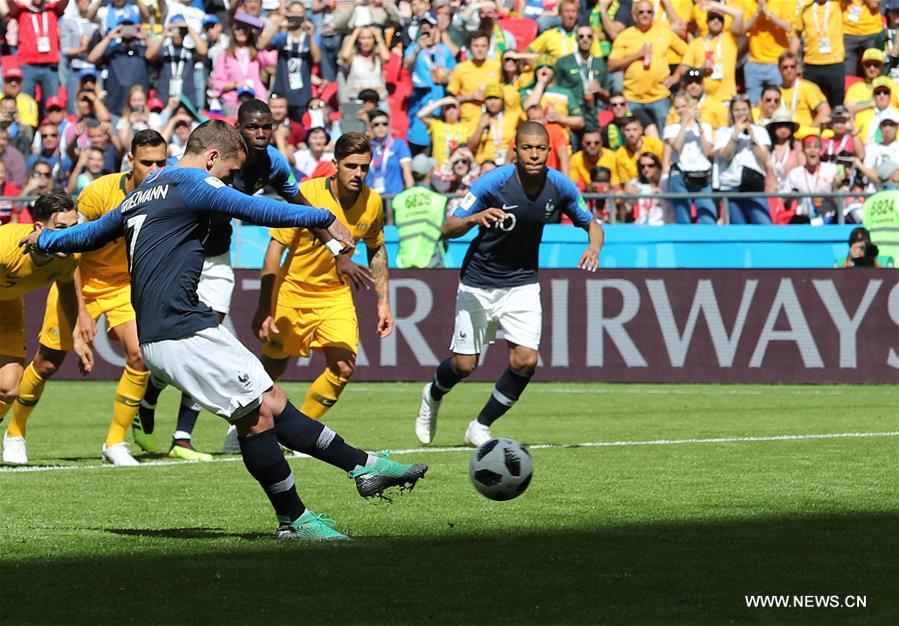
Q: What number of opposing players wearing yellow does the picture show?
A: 3